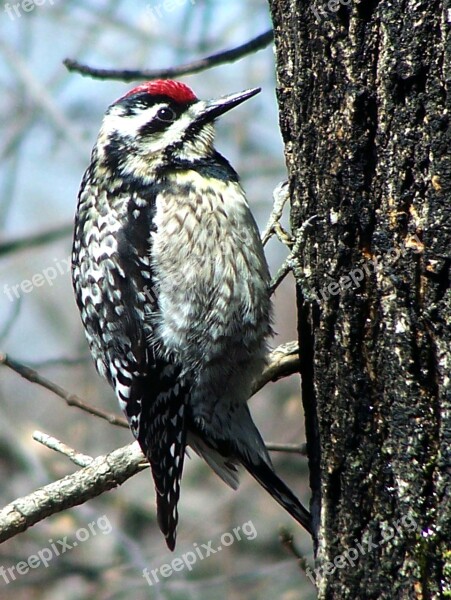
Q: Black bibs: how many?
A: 1